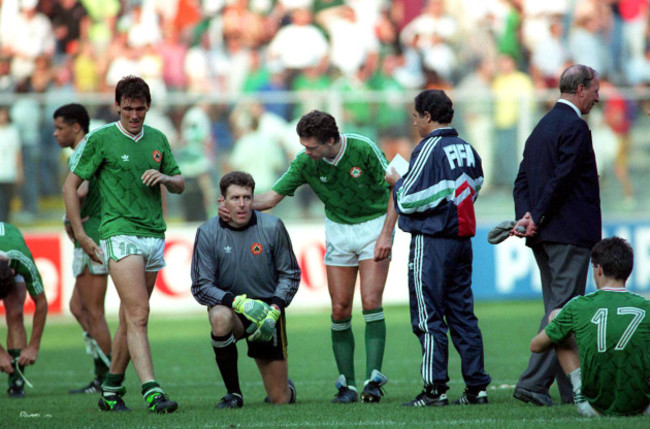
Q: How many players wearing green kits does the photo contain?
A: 5